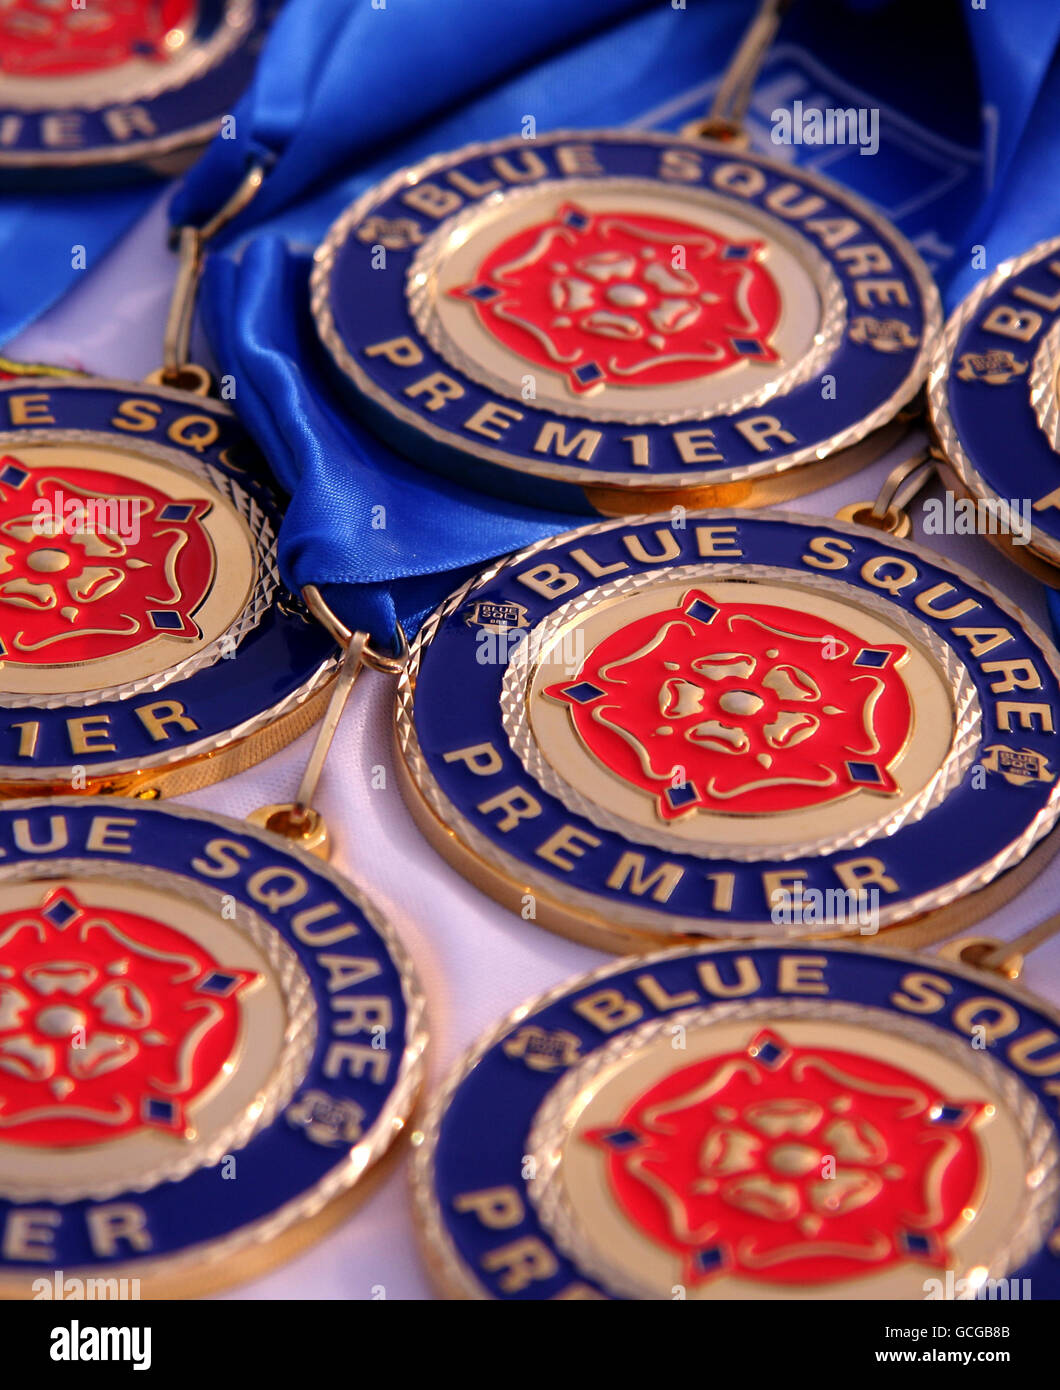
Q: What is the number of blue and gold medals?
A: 7